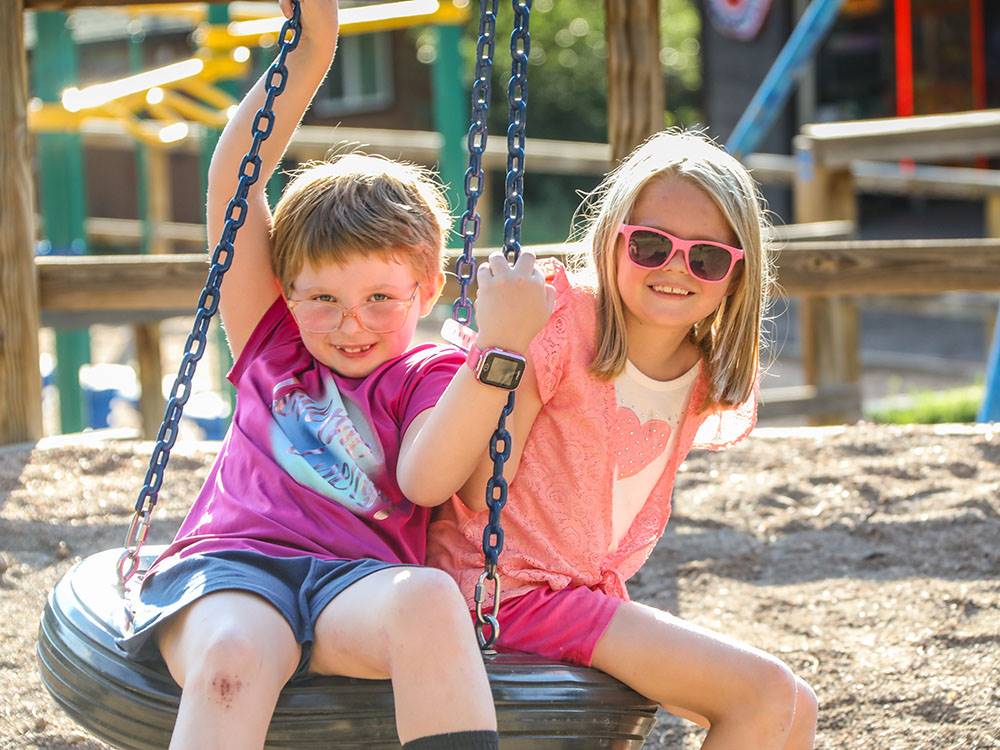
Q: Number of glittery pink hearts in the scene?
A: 1